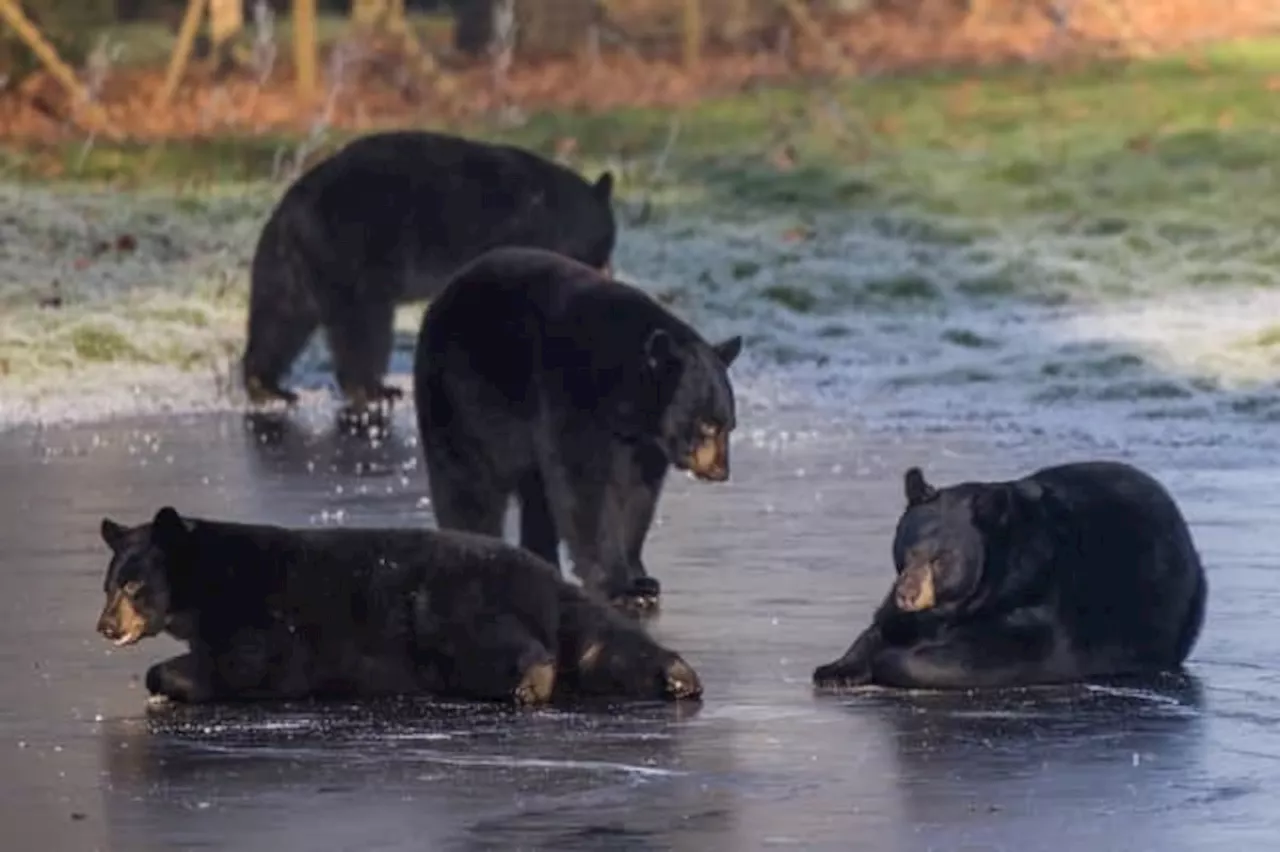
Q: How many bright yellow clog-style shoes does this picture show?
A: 0